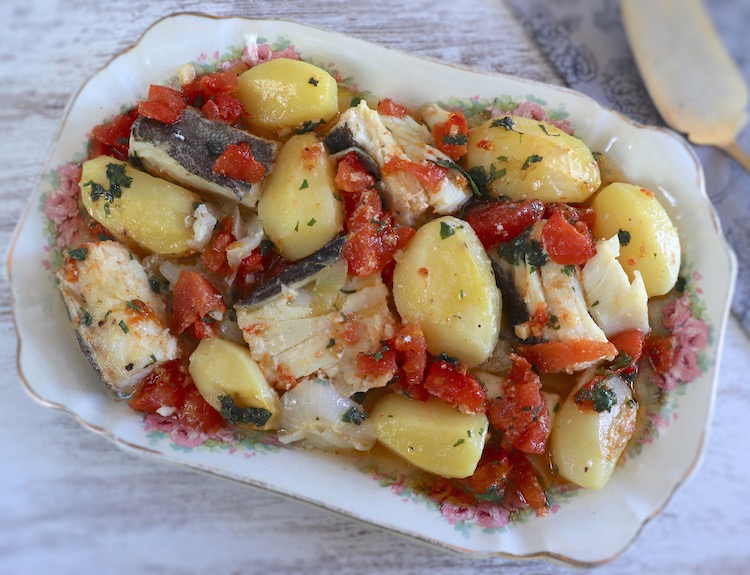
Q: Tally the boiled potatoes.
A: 9